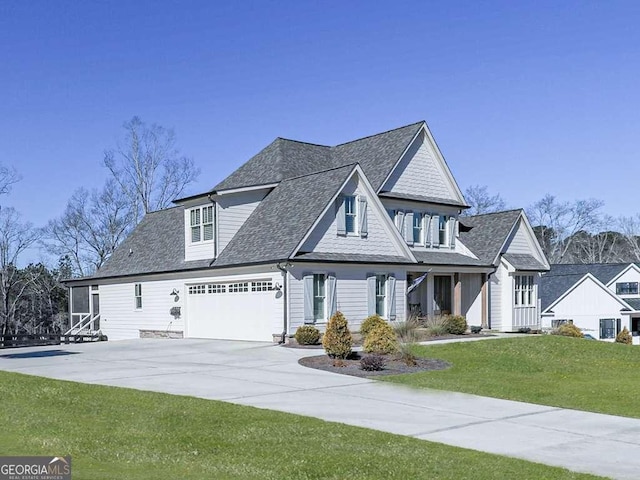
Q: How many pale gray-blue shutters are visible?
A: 11